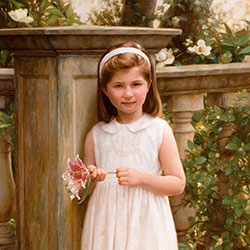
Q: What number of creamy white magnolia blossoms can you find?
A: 3